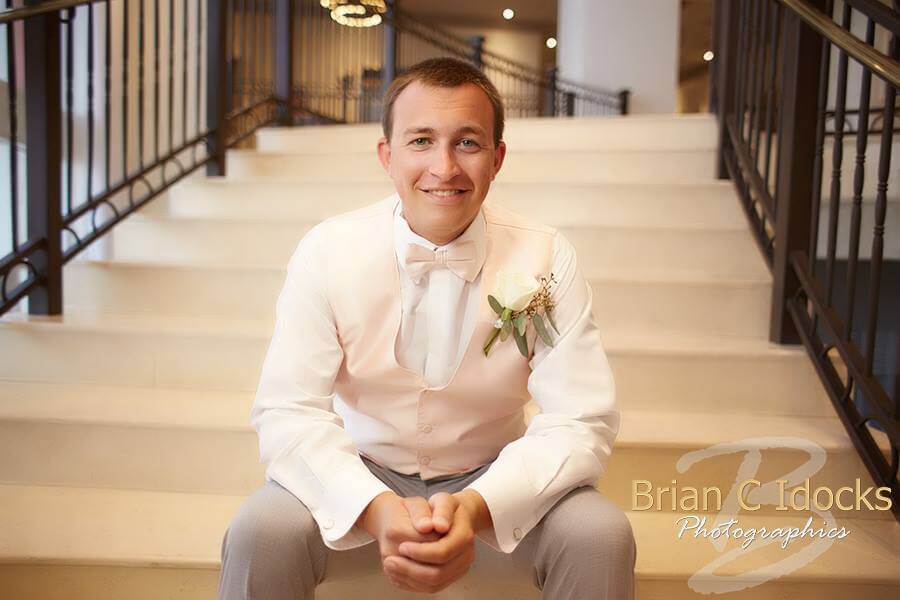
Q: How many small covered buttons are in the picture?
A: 2